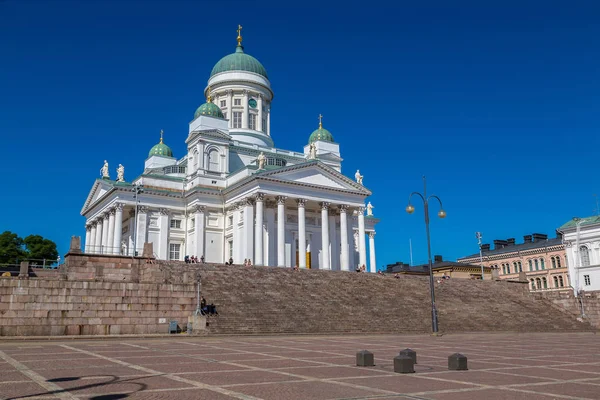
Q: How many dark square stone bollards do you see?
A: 4